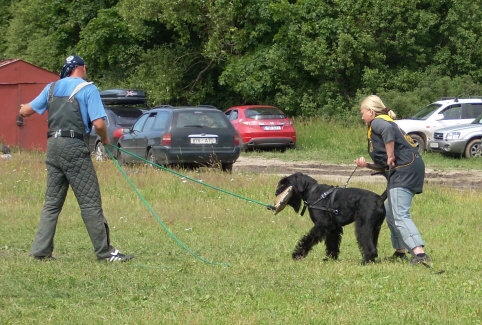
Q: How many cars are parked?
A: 5